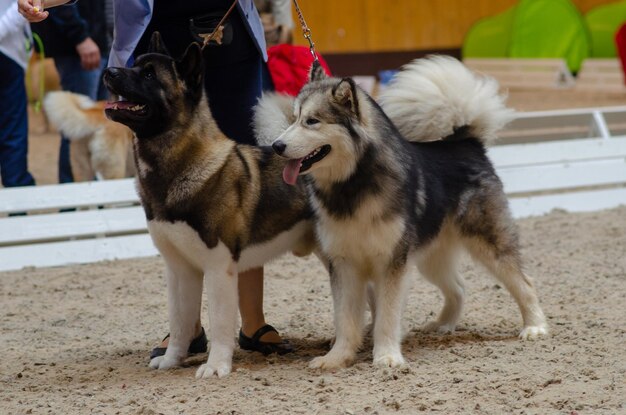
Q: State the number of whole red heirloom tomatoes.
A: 0